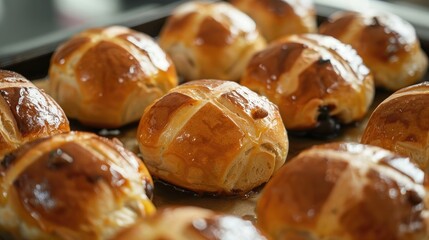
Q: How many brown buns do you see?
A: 11